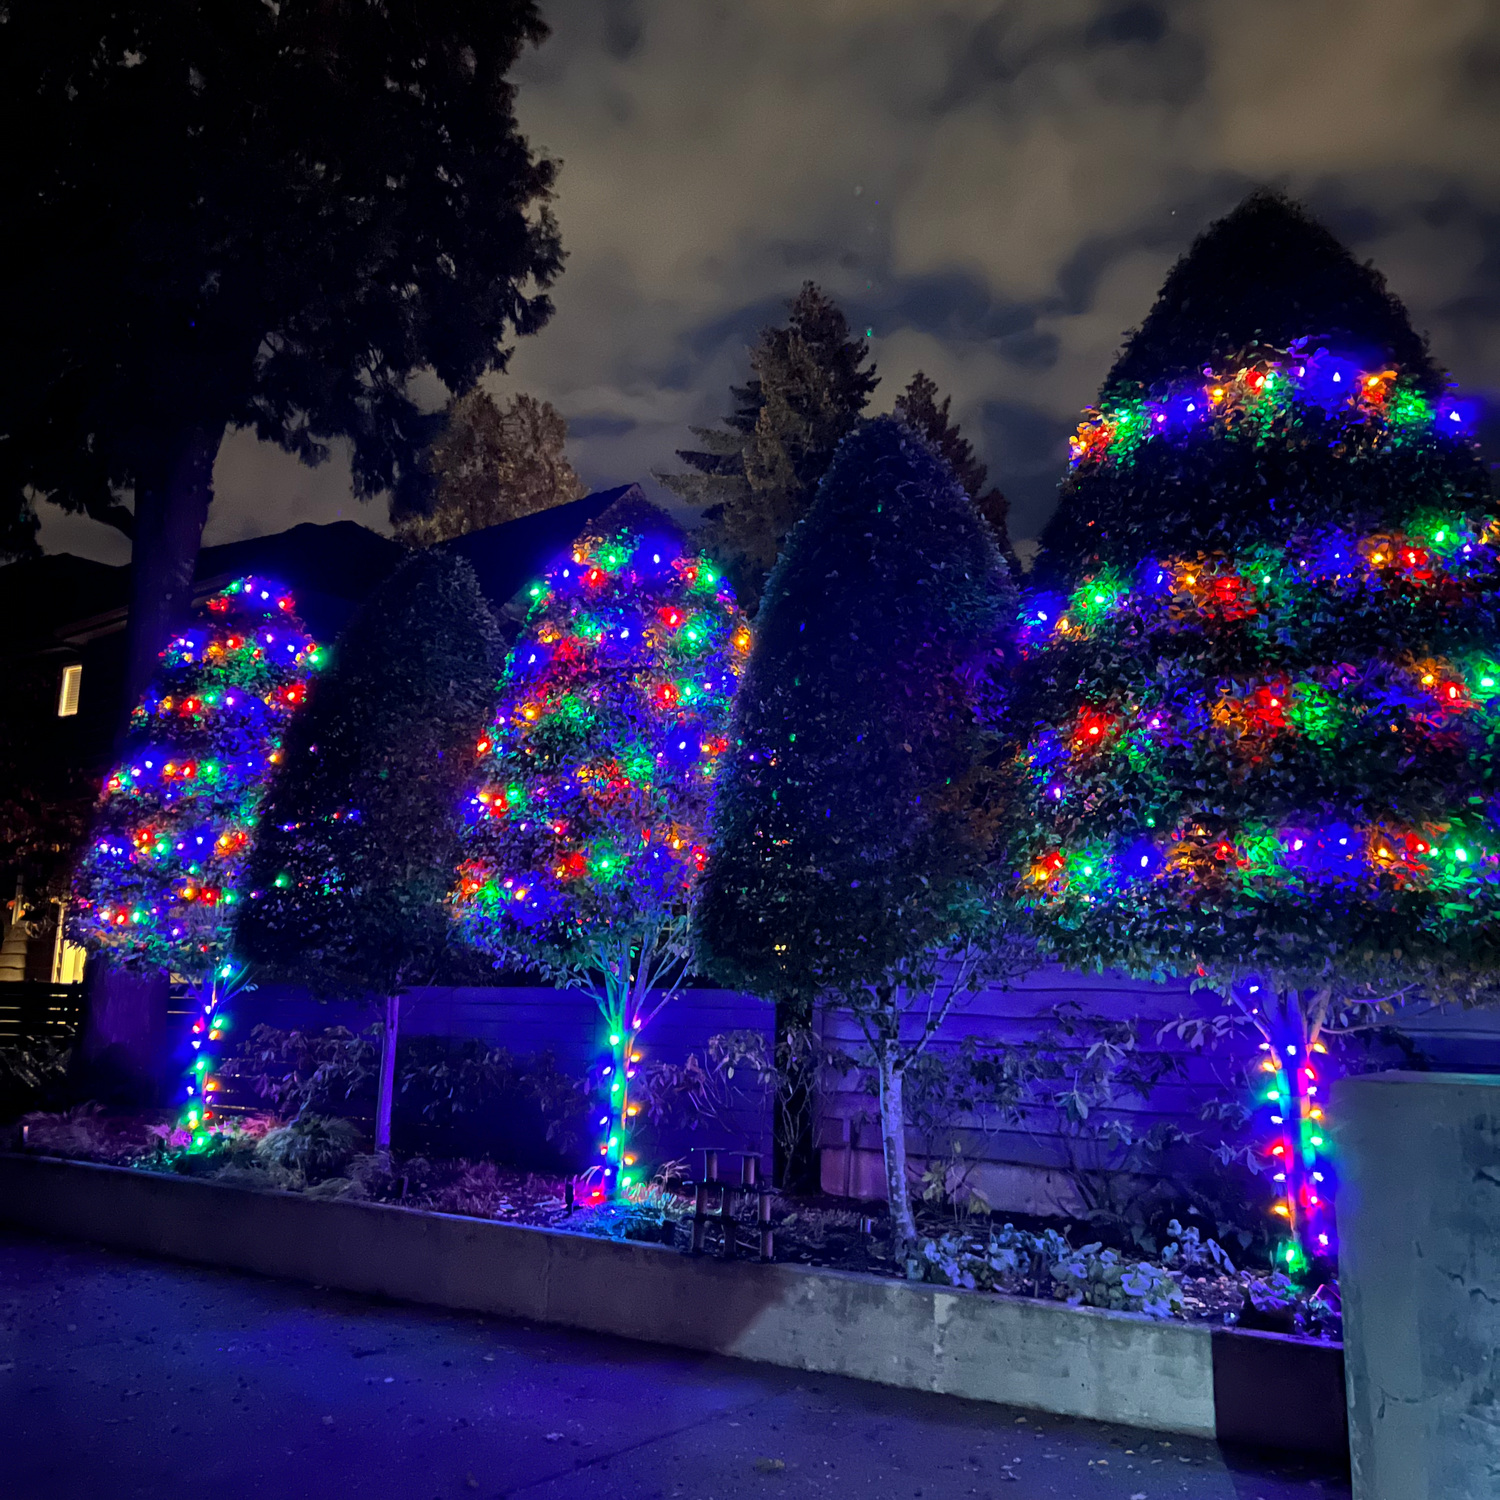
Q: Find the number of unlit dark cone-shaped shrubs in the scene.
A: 2